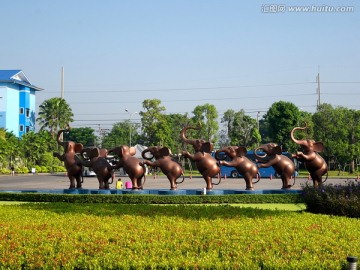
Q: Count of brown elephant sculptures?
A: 8